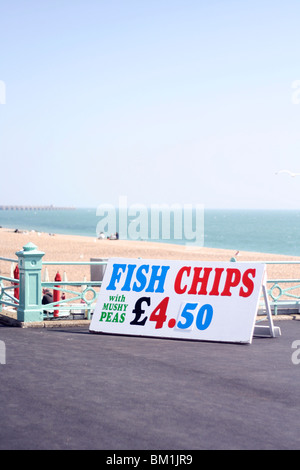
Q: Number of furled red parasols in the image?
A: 2